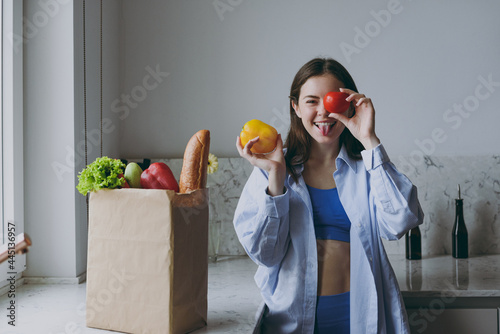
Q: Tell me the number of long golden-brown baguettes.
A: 1